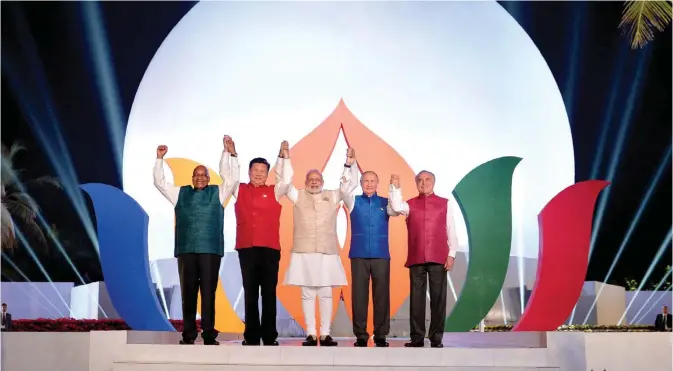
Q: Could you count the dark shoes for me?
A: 10